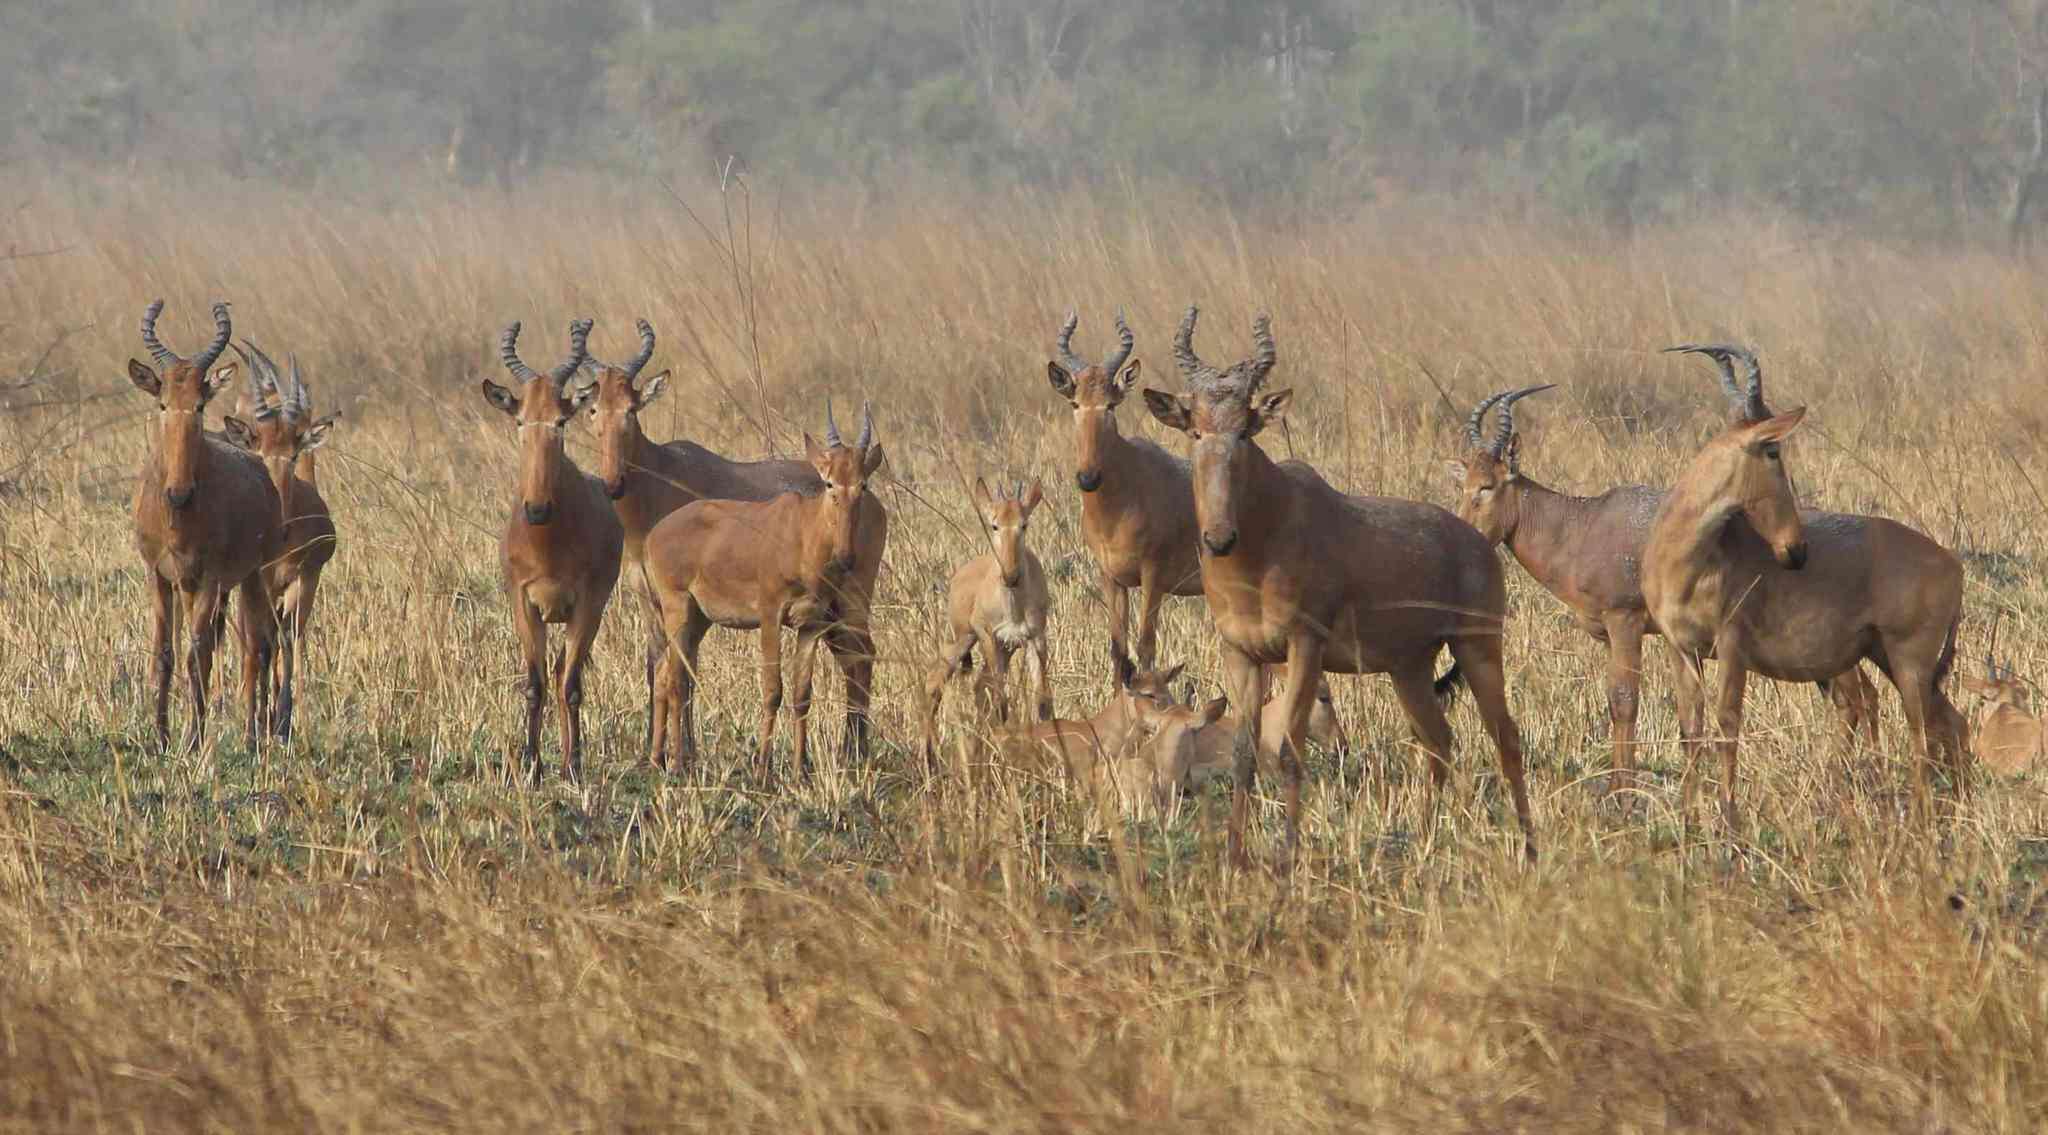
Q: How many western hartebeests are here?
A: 15